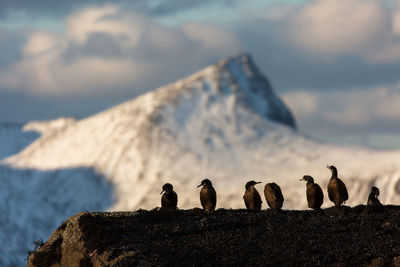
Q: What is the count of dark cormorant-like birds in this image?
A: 7